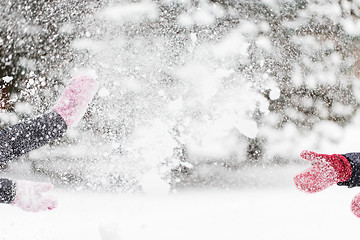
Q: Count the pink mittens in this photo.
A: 2